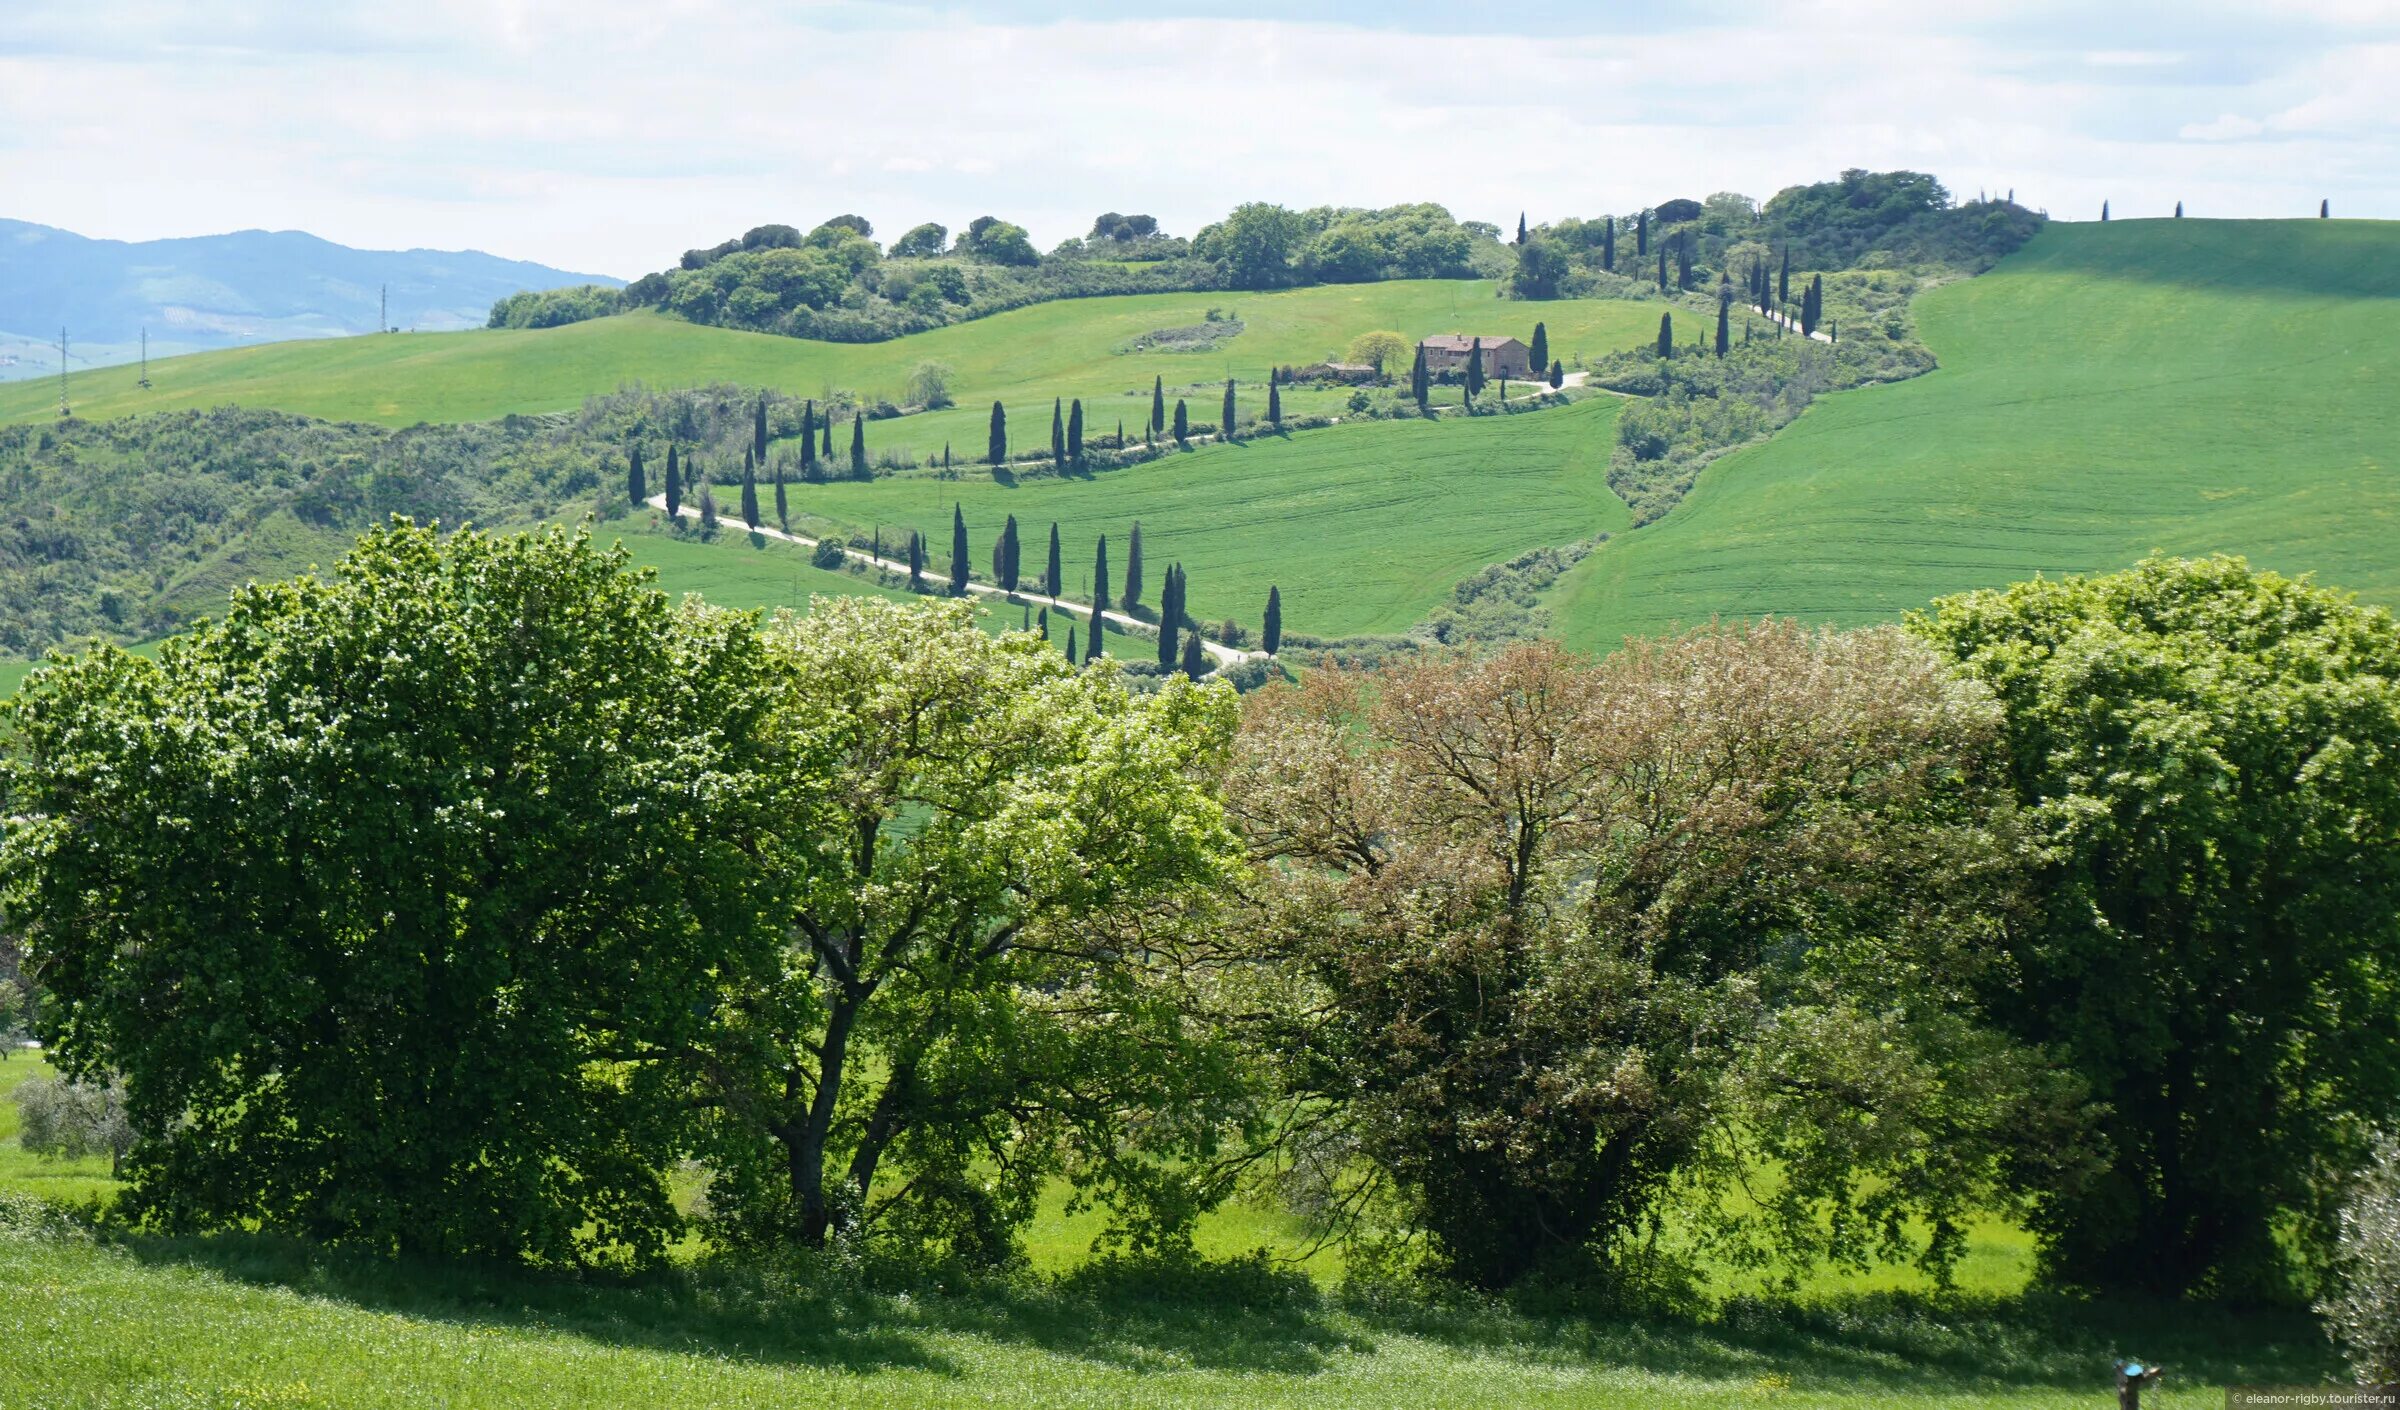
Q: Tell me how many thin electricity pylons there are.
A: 3